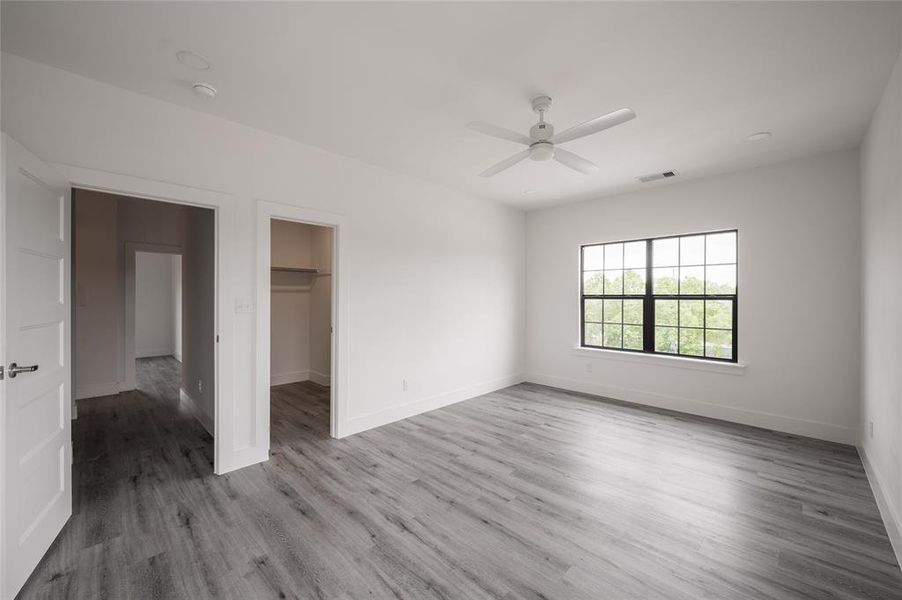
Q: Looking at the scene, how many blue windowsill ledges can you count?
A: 0